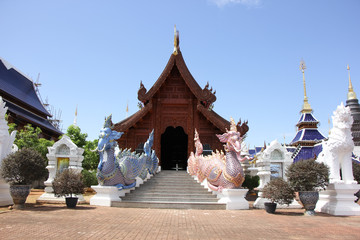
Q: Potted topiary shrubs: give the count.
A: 4